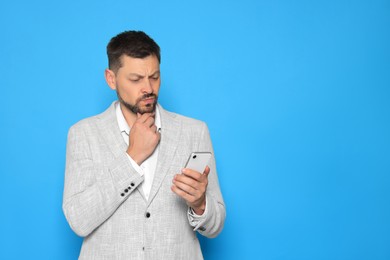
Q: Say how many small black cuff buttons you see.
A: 4